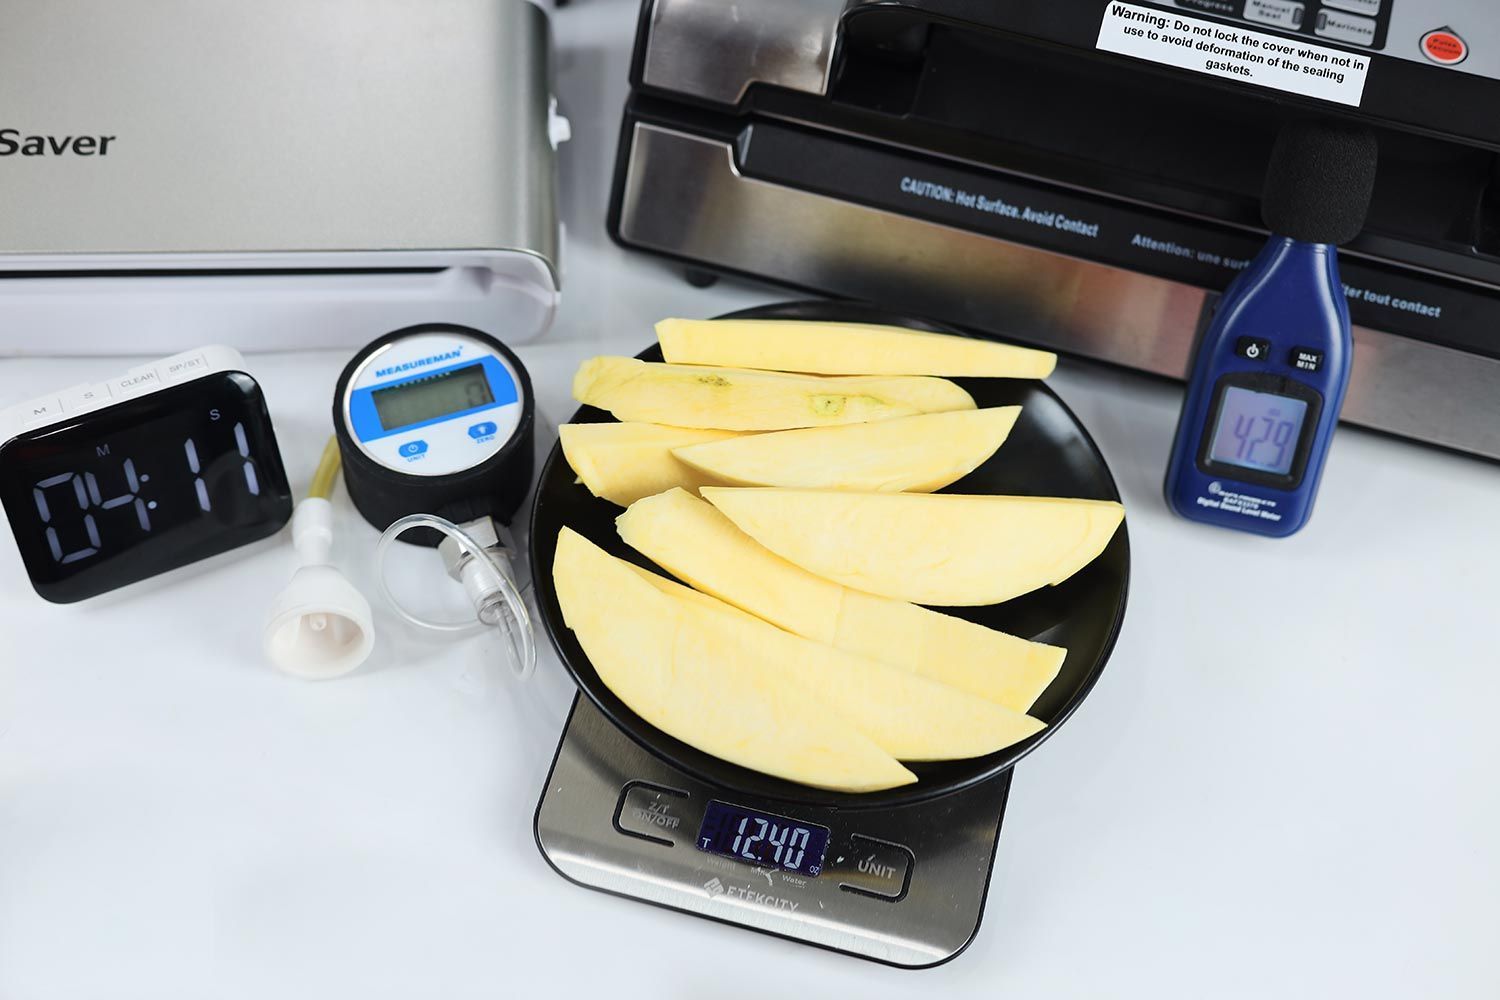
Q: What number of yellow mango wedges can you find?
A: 8